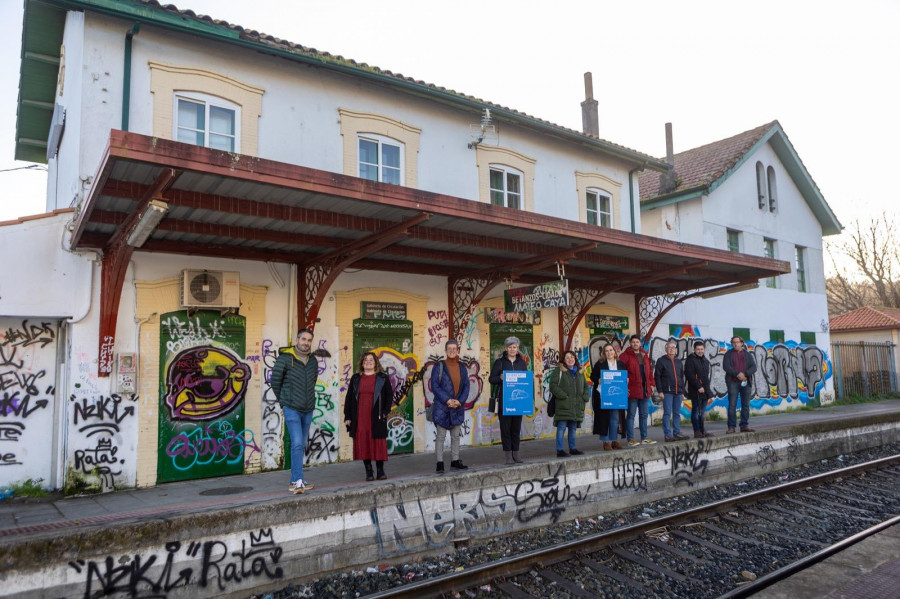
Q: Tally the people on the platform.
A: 10